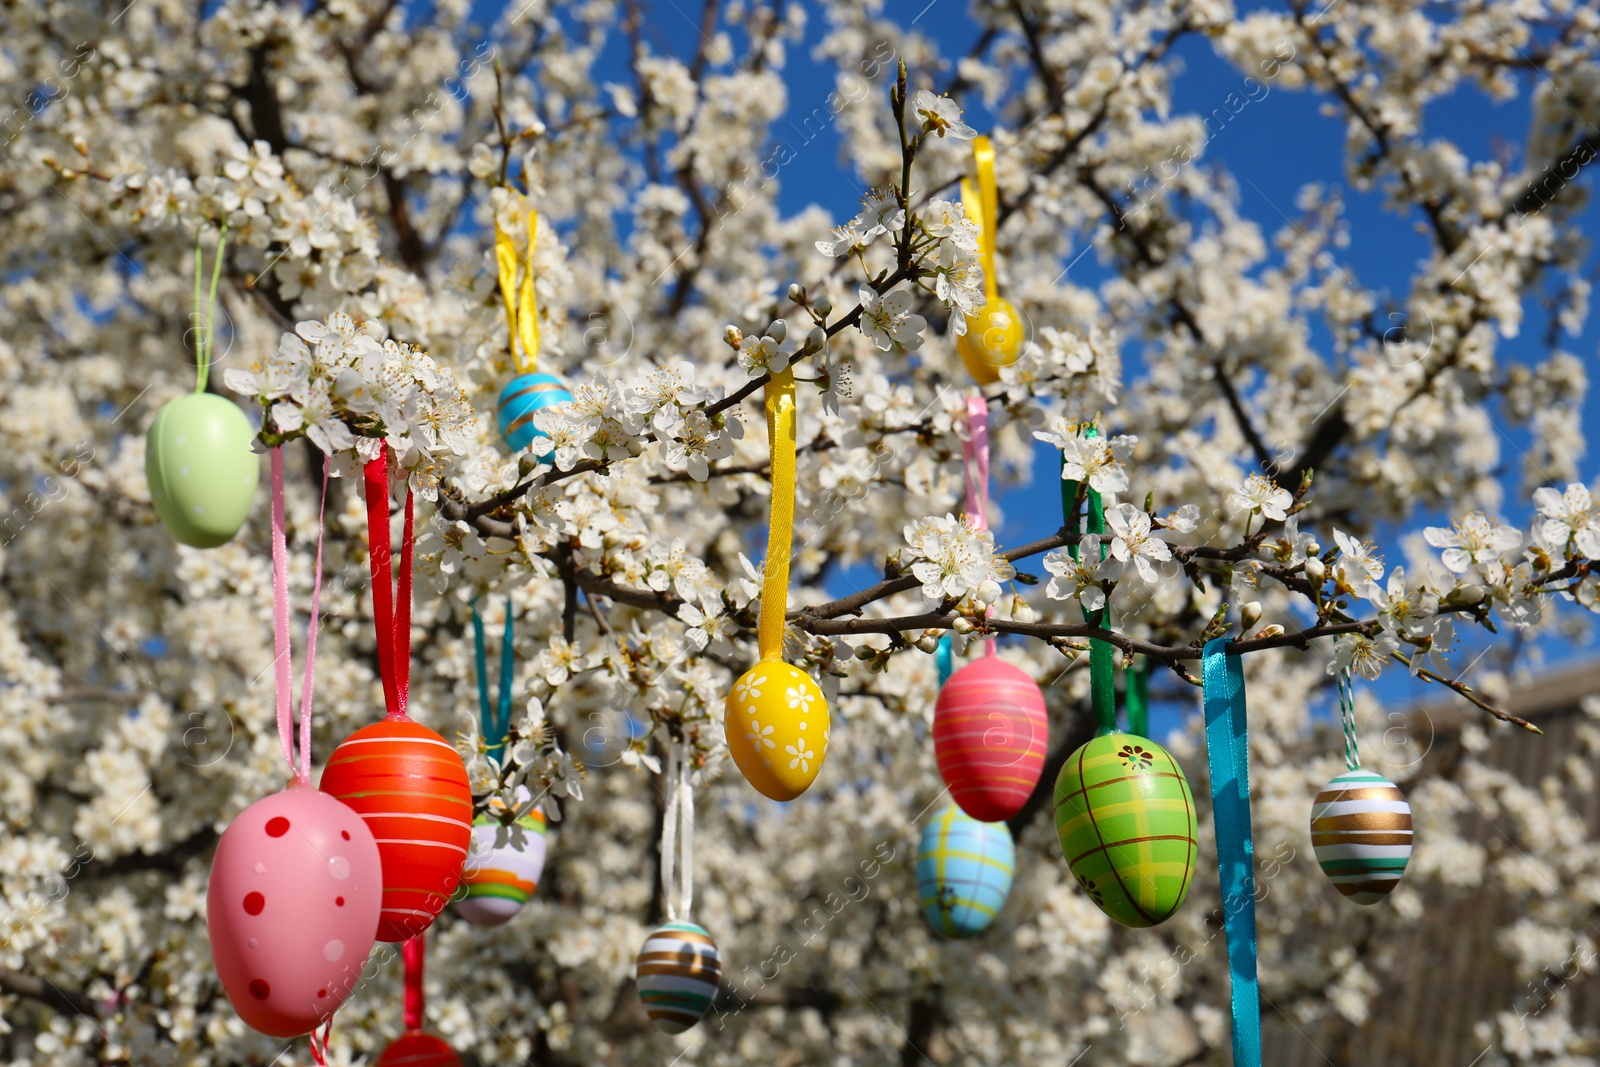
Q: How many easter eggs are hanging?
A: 13